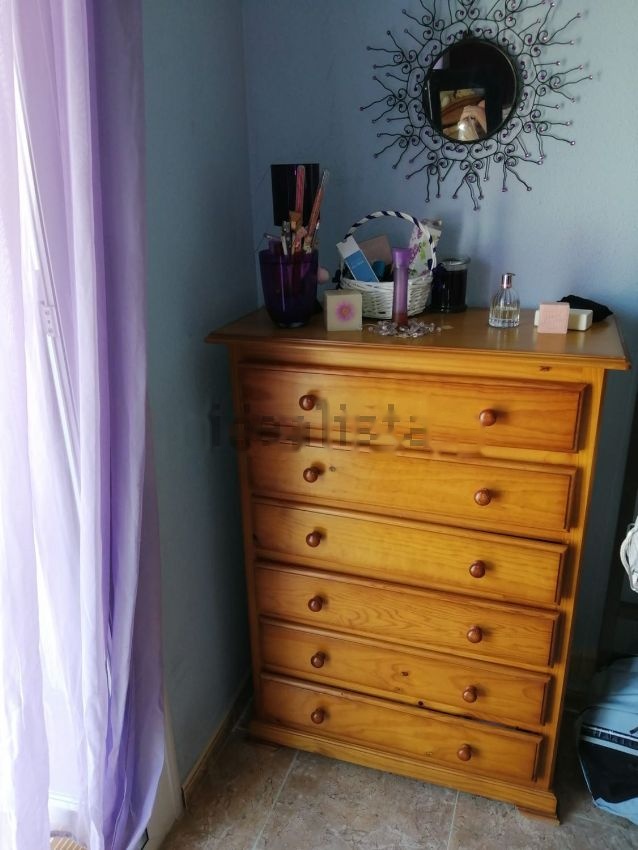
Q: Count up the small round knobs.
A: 12